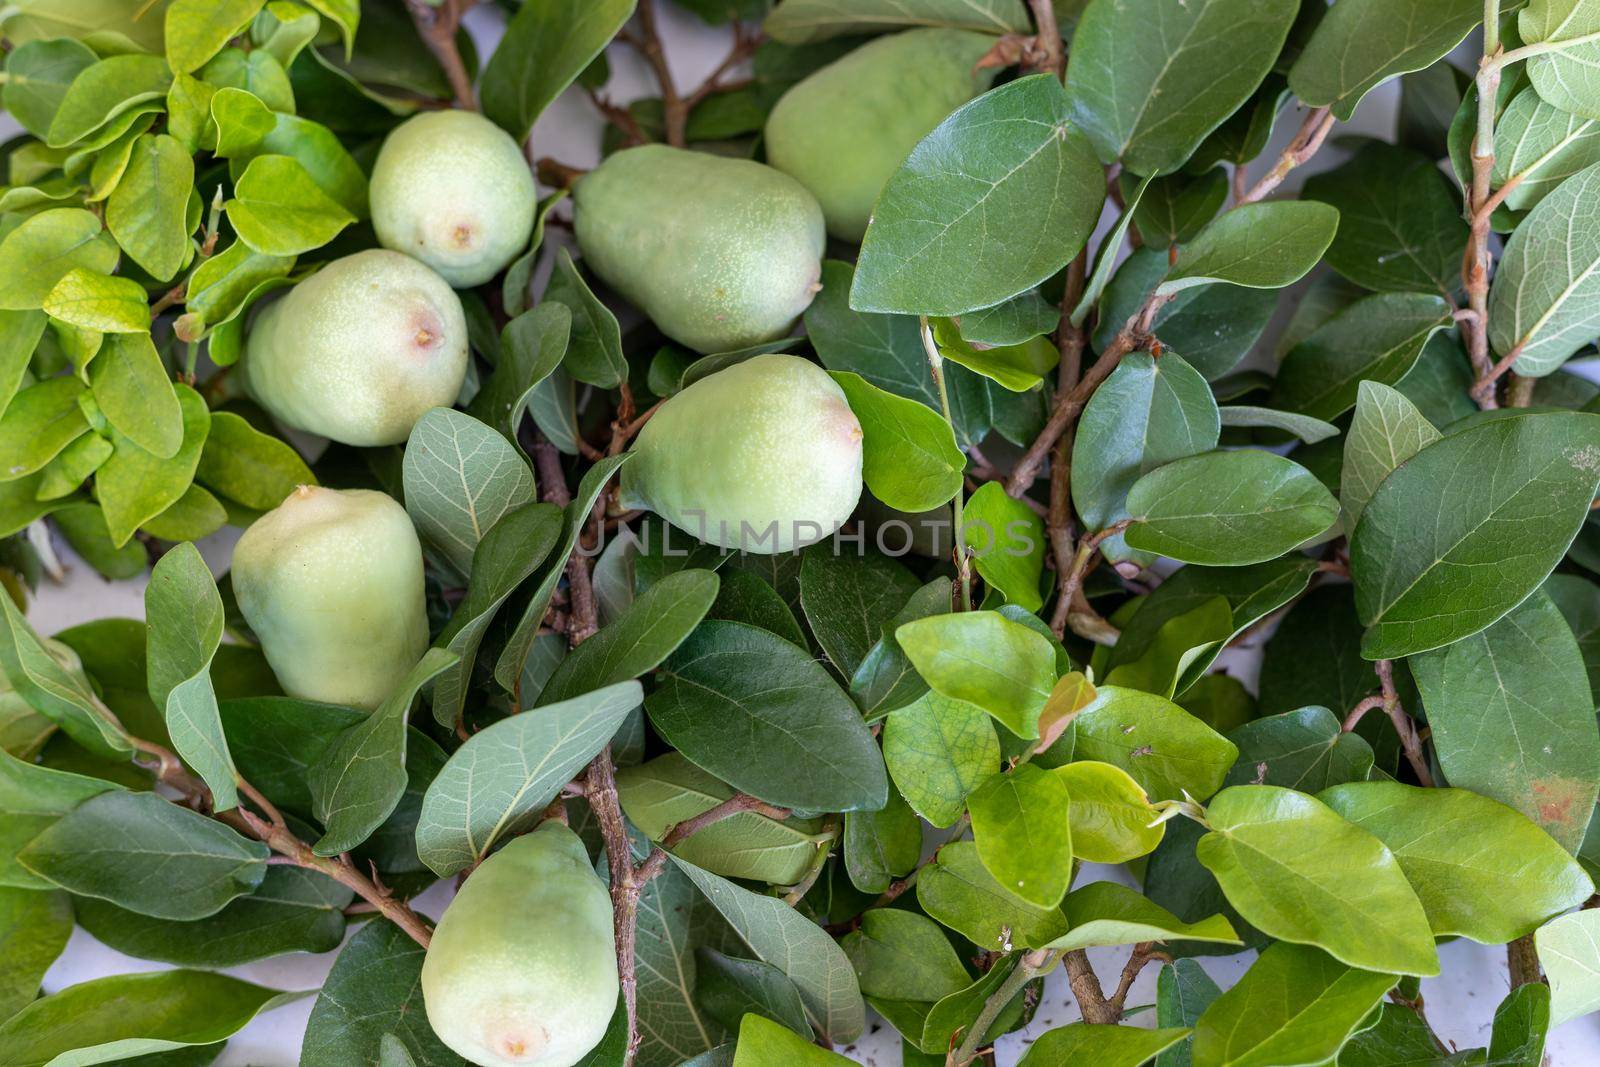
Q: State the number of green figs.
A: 7